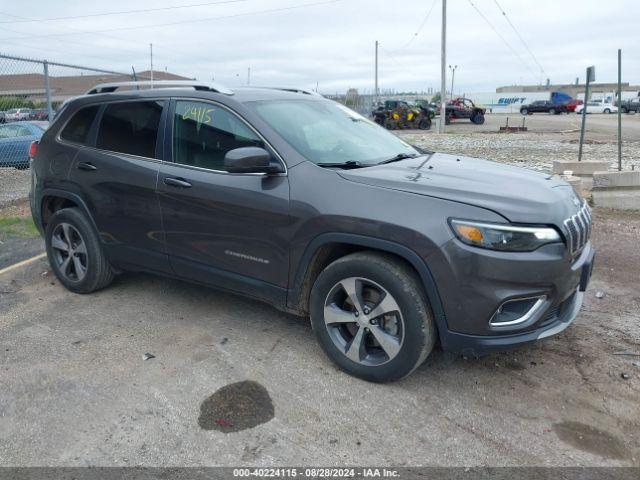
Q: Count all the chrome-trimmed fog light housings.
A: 1